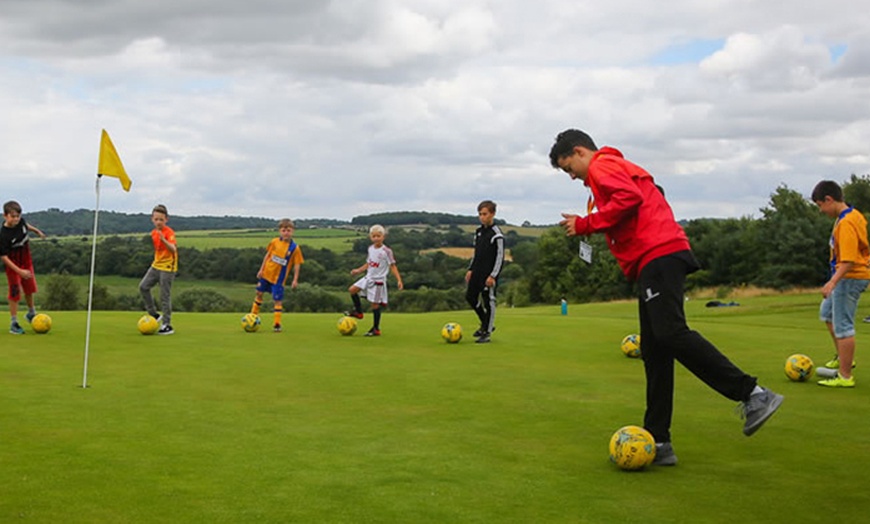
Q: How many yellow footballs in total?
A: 8